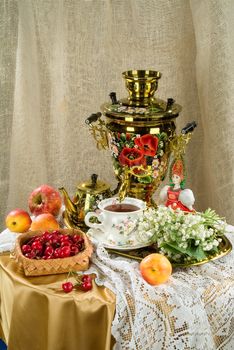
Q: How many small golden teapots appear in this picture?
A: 1